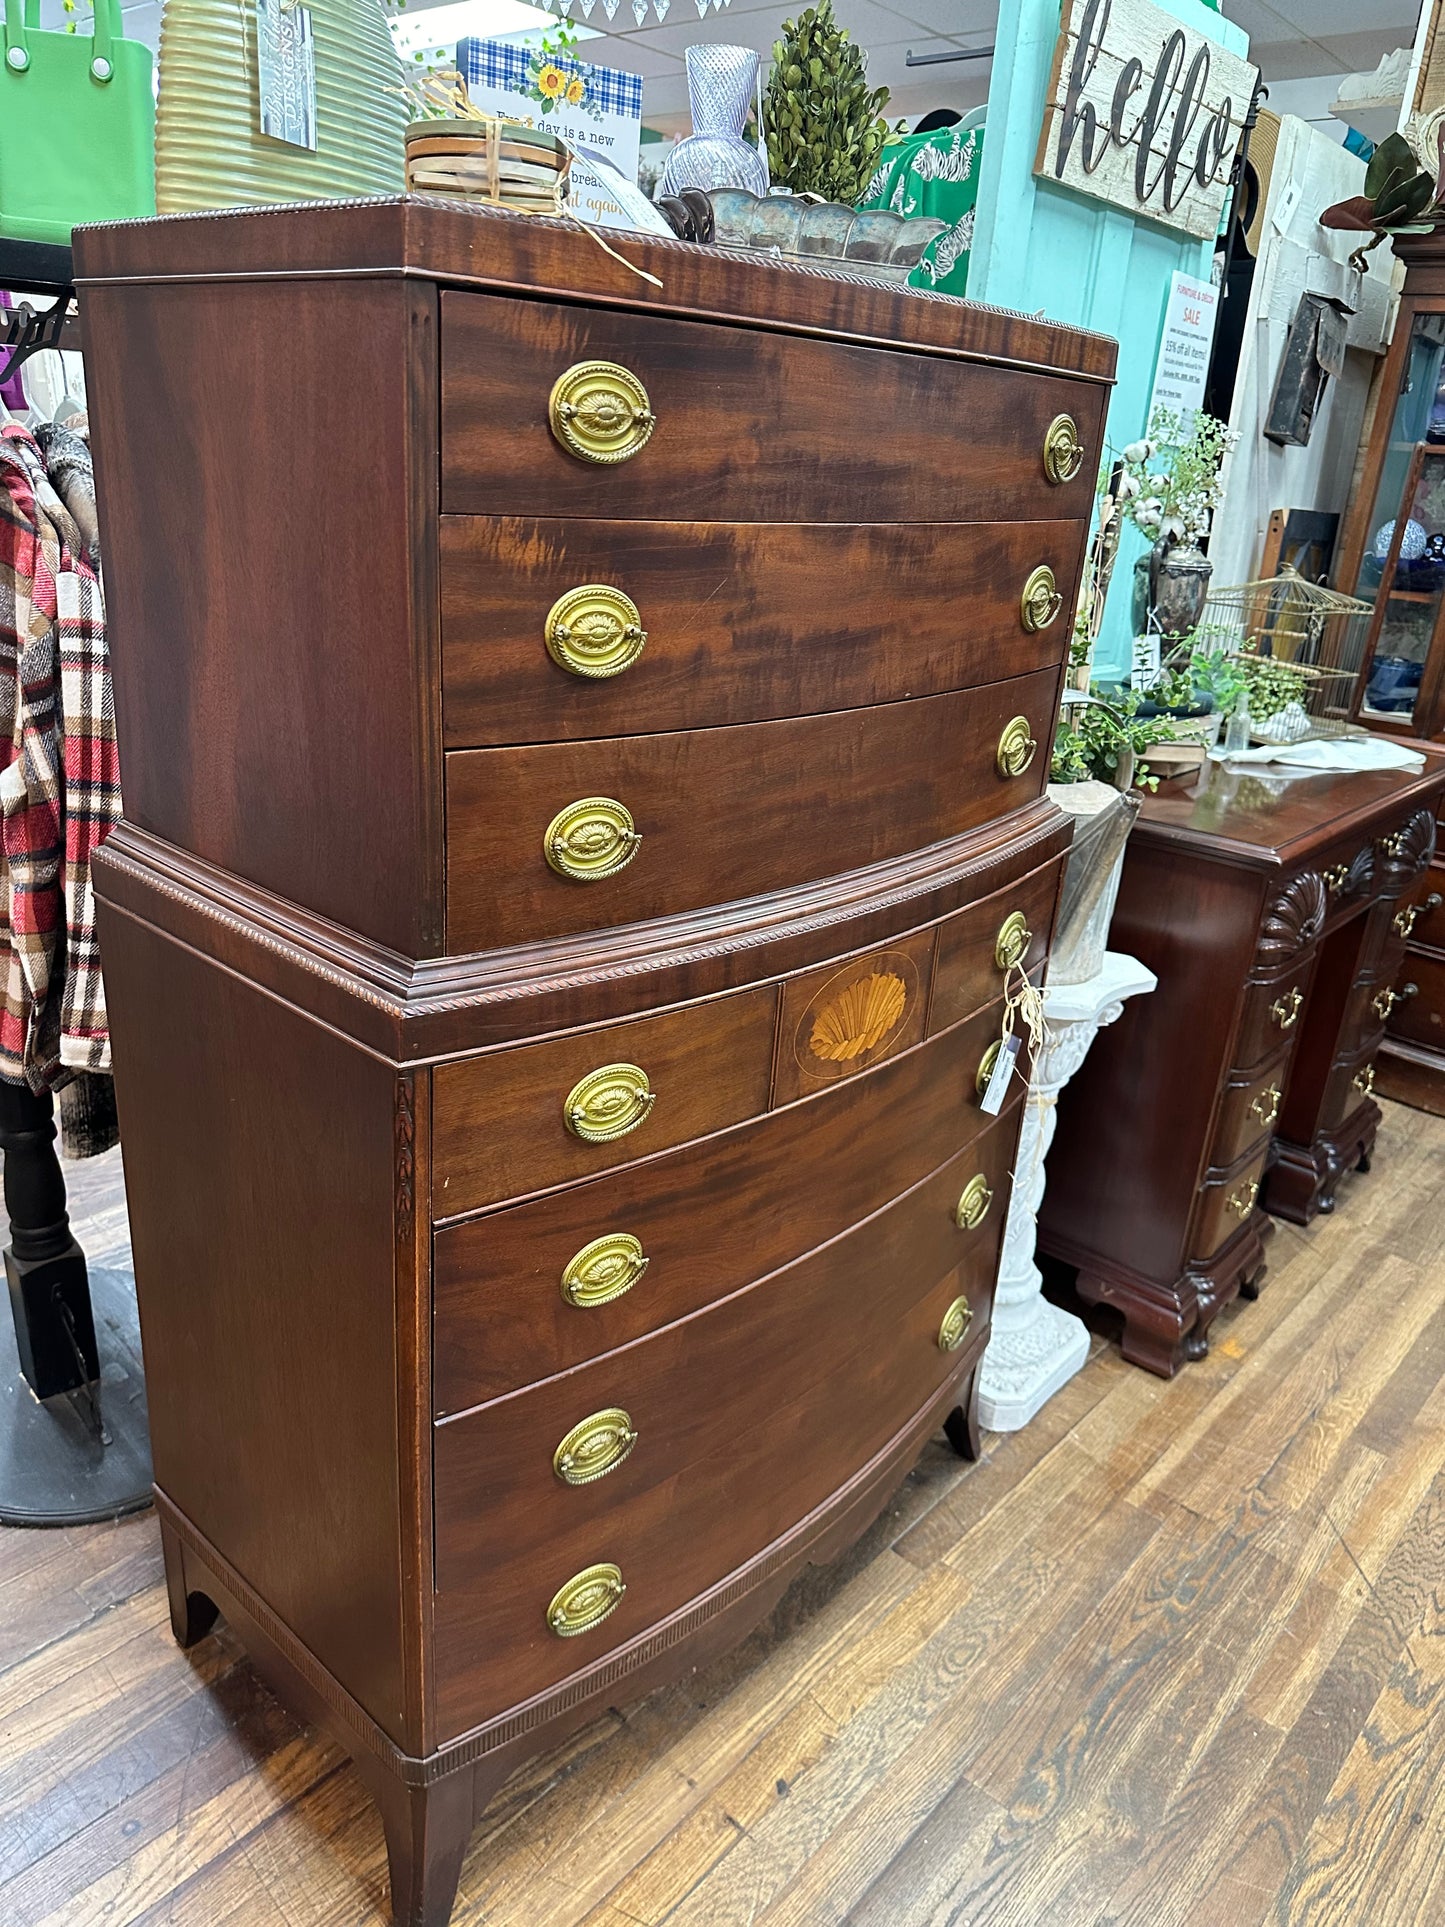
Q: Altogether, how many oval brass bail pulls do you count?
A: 14